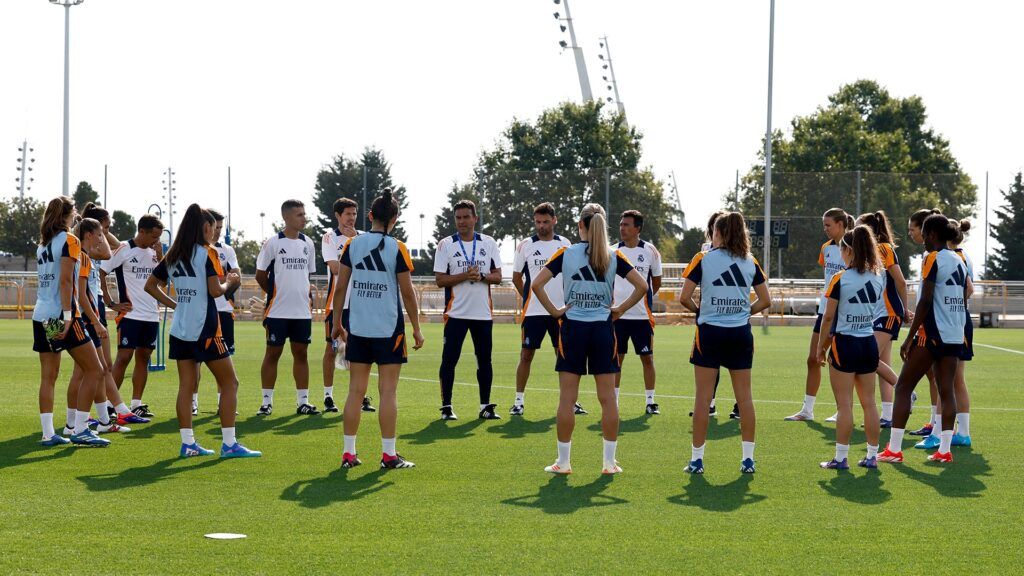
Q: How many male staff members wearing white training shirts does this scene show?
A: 7